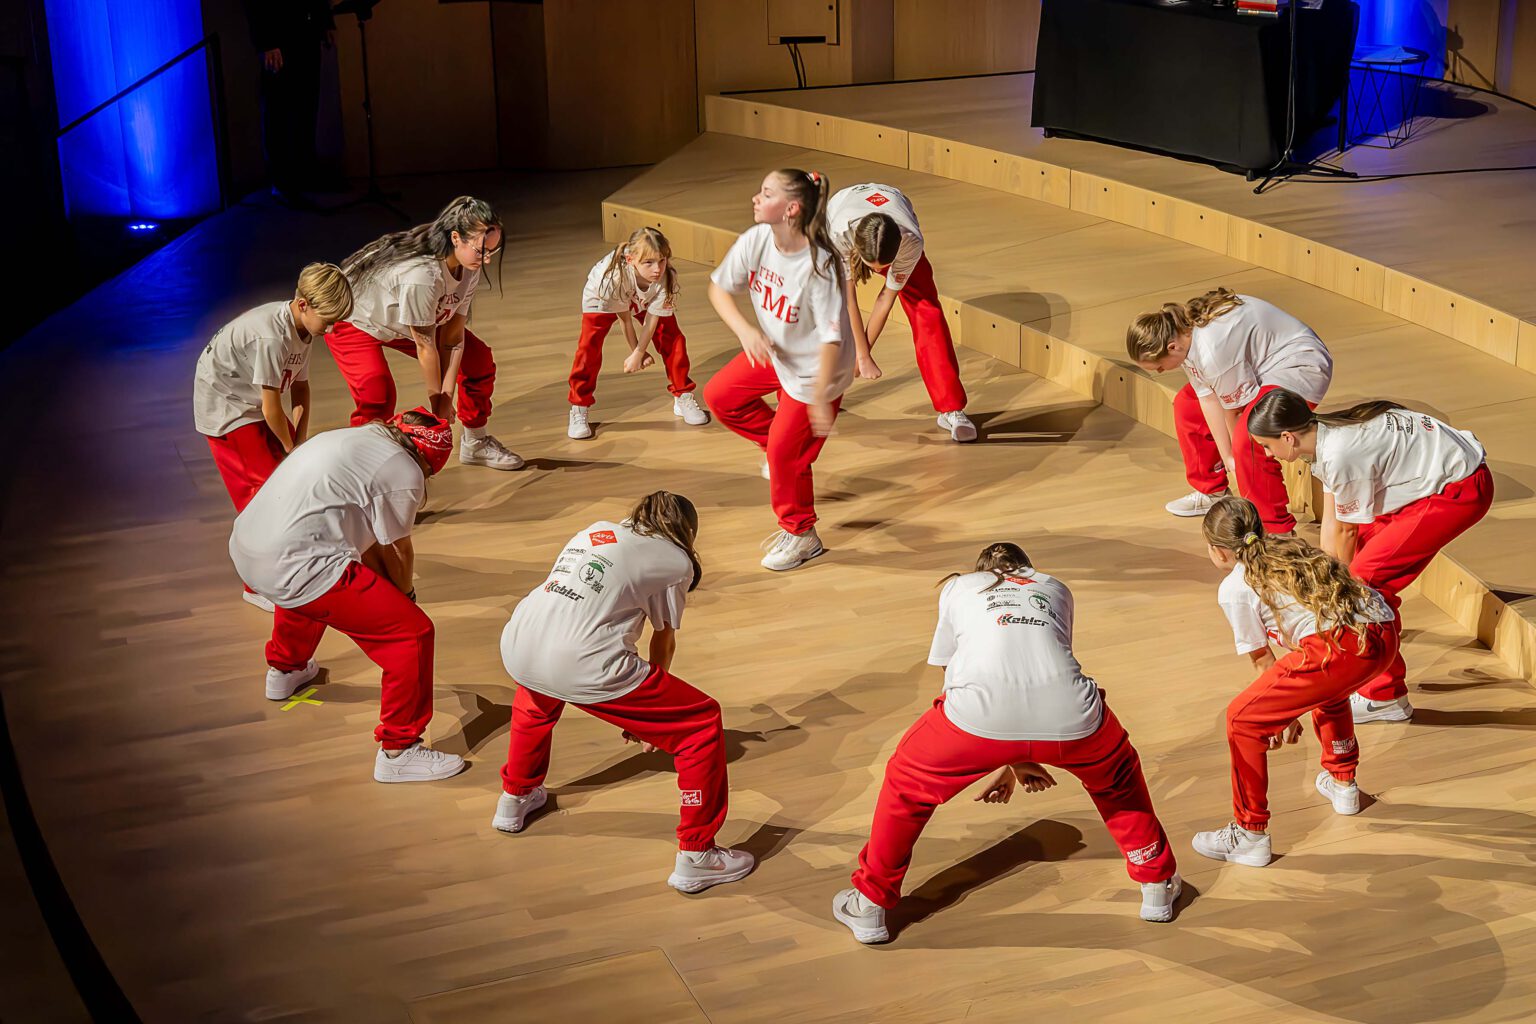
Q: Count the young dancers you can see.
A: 11